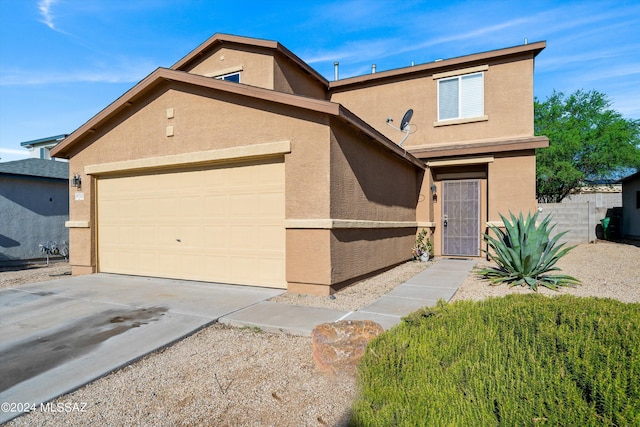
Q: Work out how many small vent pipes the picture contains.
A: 4